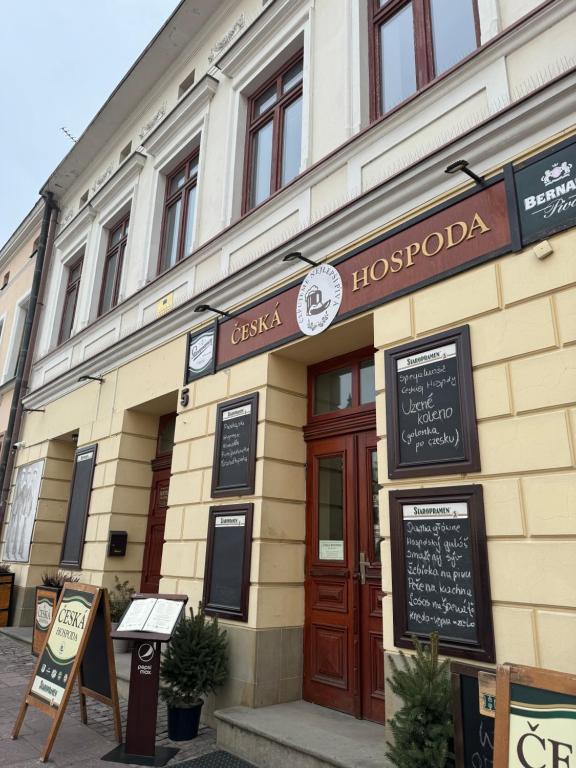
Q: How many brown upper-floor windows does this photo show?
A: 5